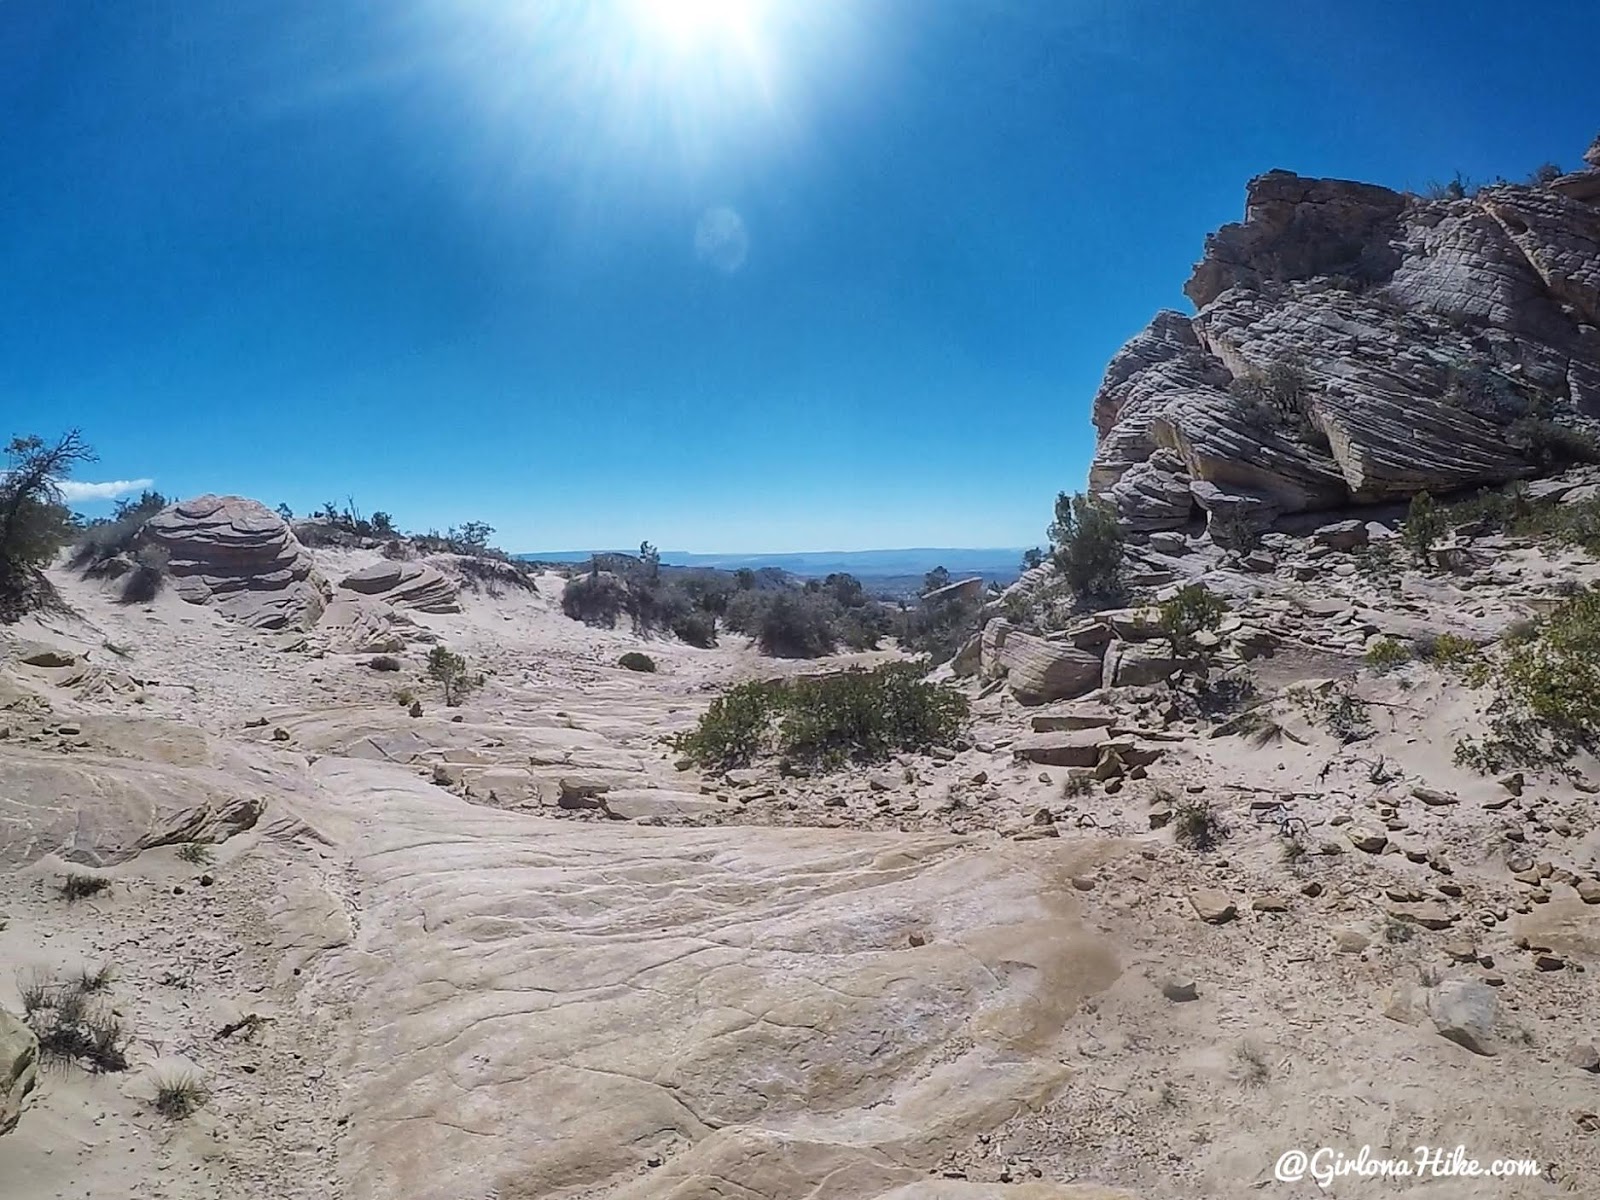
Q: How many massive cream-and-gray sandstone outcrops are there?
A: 1